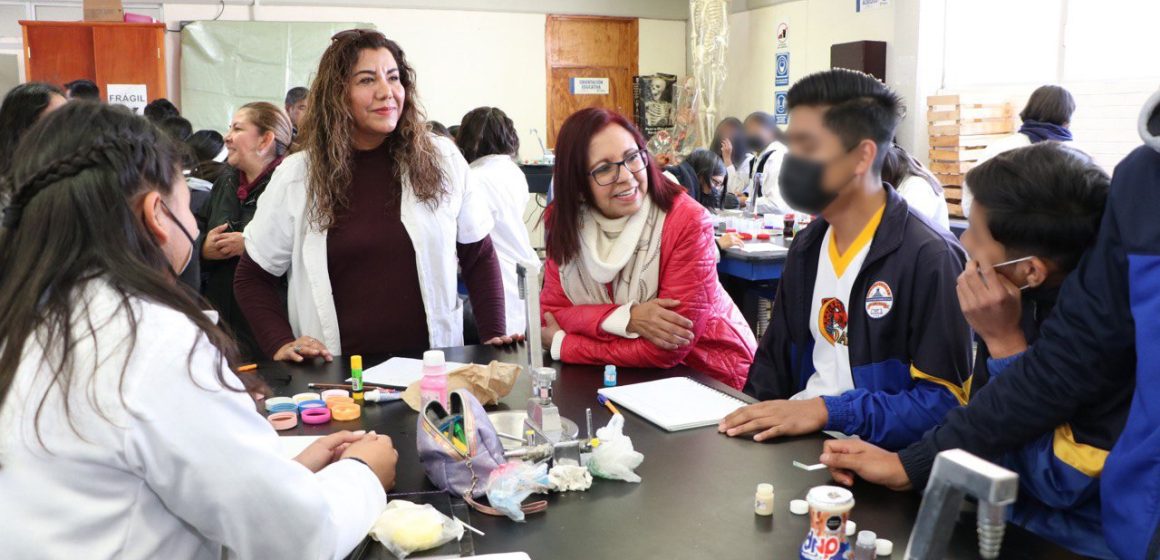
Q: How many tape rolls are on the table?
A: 9